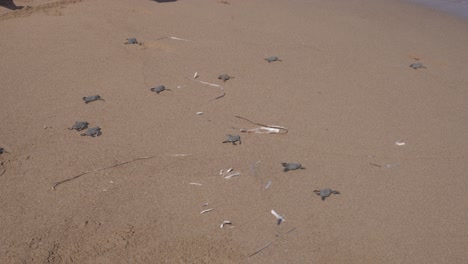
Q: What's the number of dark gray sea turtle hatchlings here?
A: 12